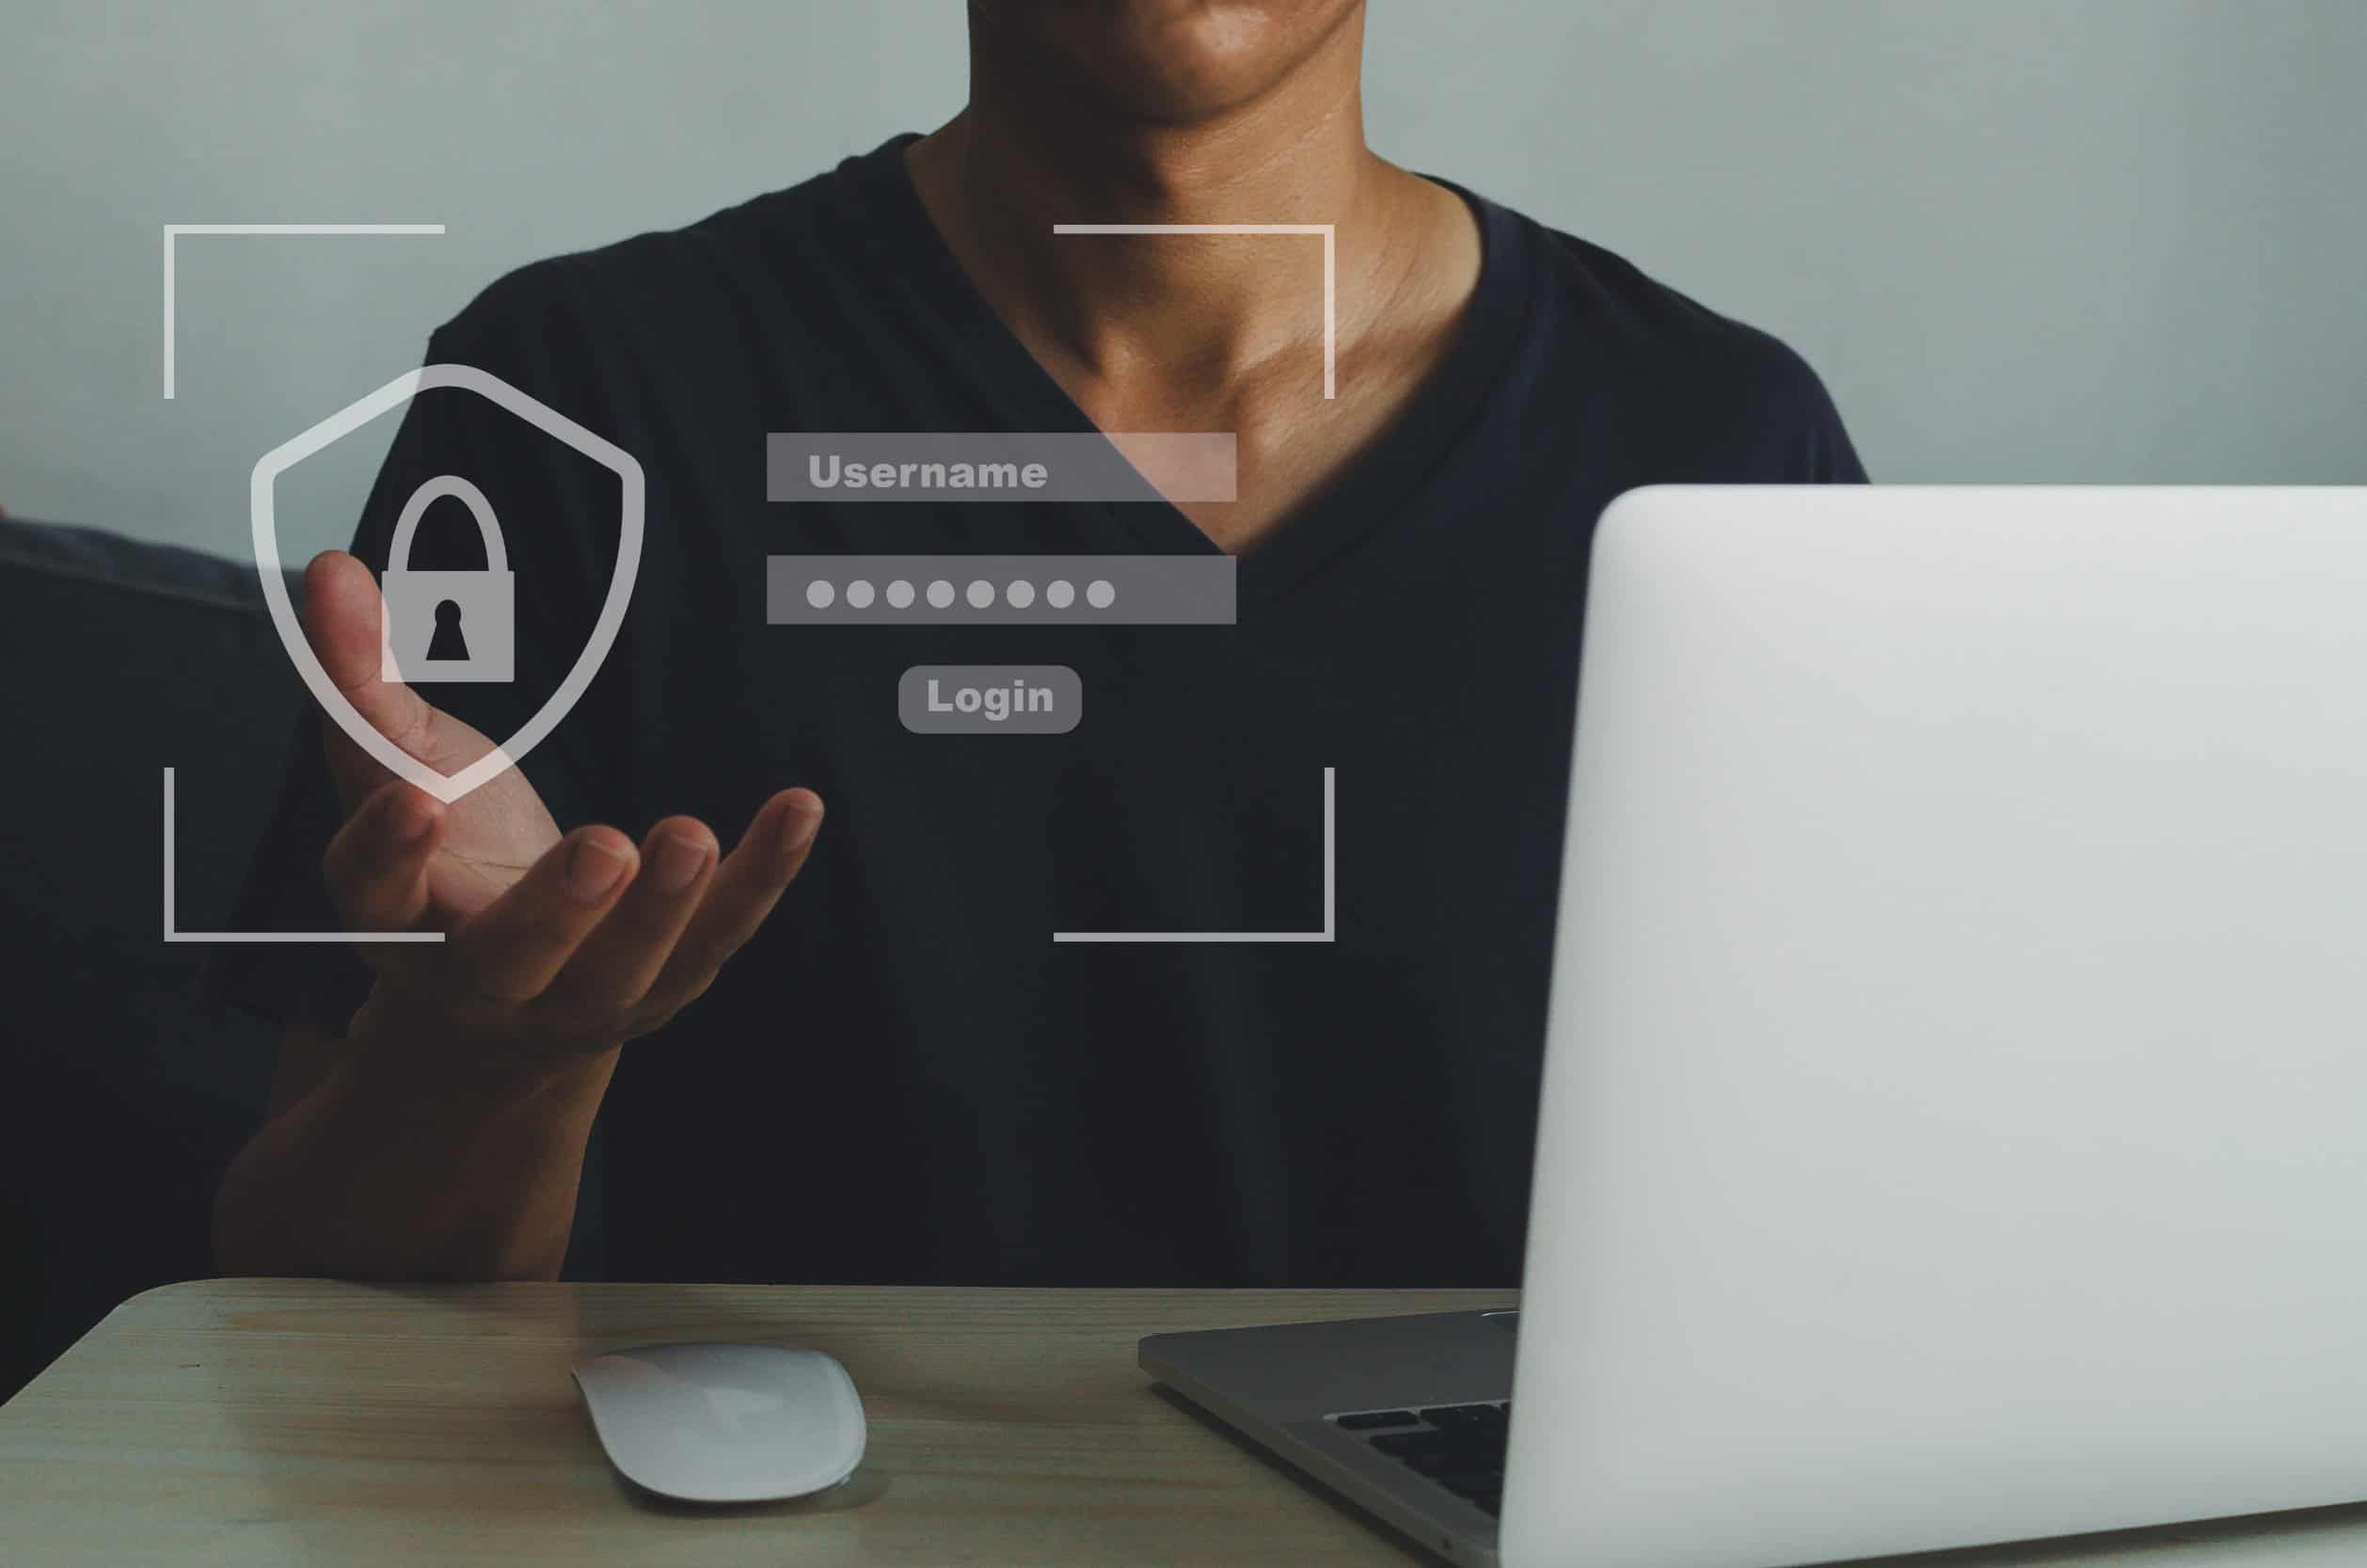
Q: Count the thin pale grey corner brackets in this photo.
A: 4